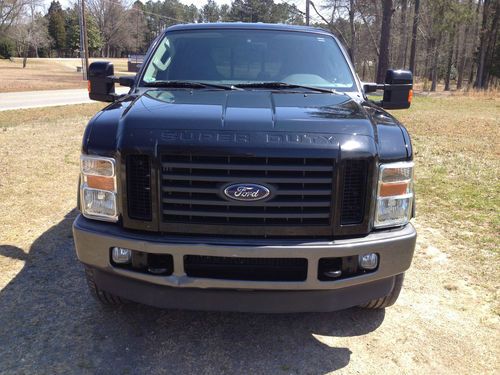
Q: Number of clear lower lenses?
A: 2